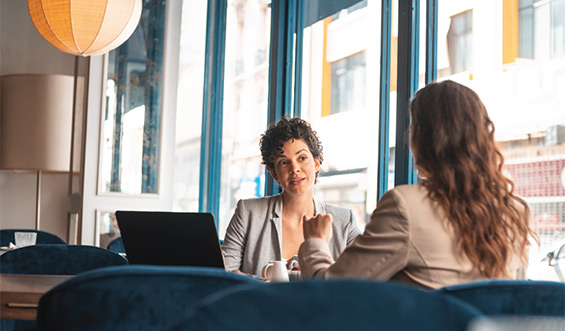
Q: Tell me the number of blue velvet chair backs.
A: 6